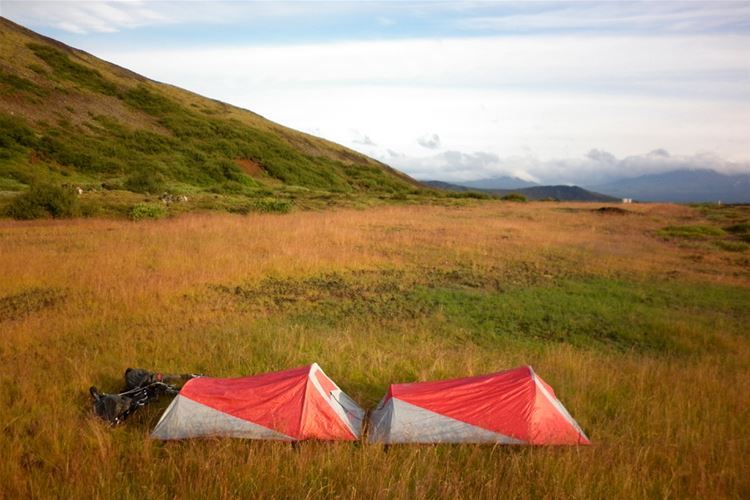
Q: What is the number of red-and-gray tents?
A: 2